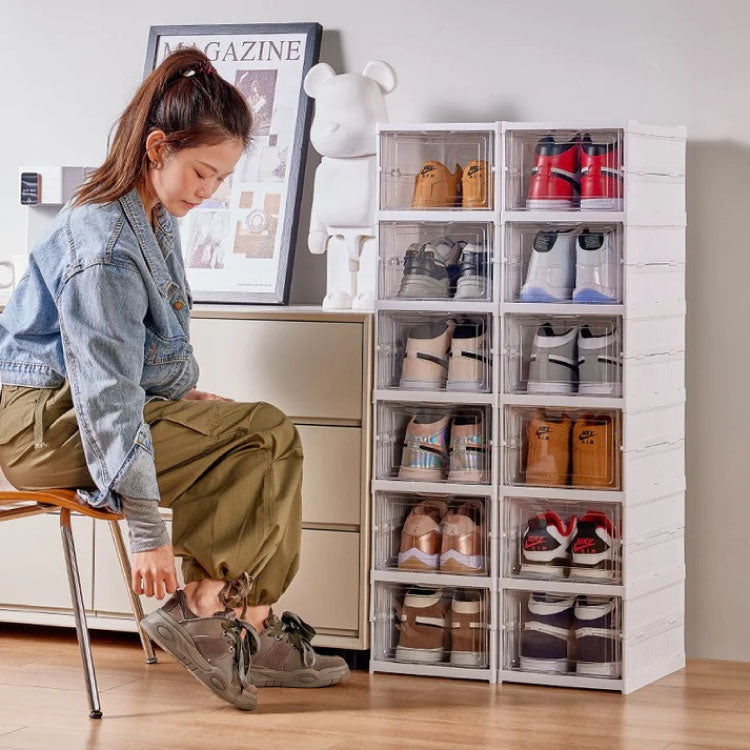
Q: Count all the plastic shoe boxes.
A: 12